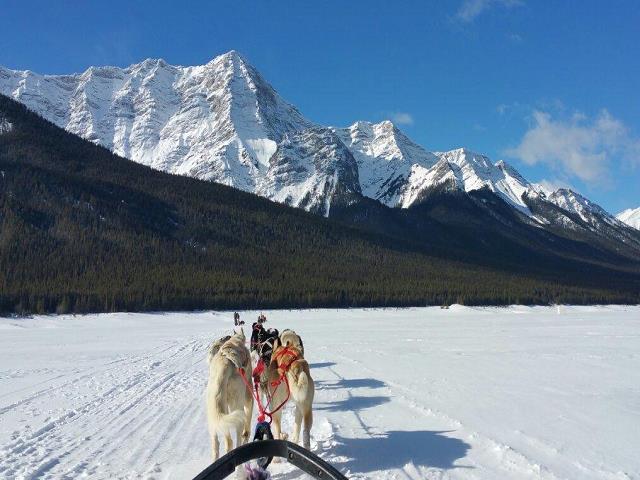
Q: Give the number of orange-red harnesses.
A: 1